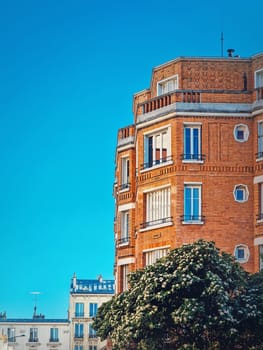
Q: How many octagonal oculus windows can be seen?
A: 3